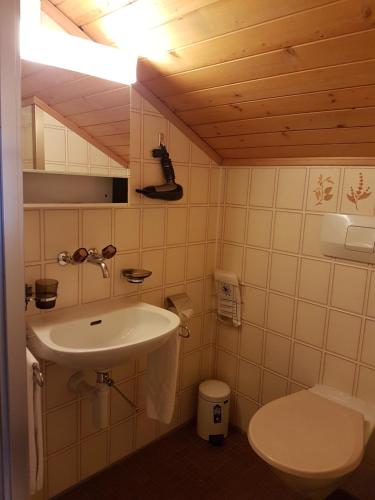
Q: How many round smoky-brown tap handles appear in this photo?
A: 2